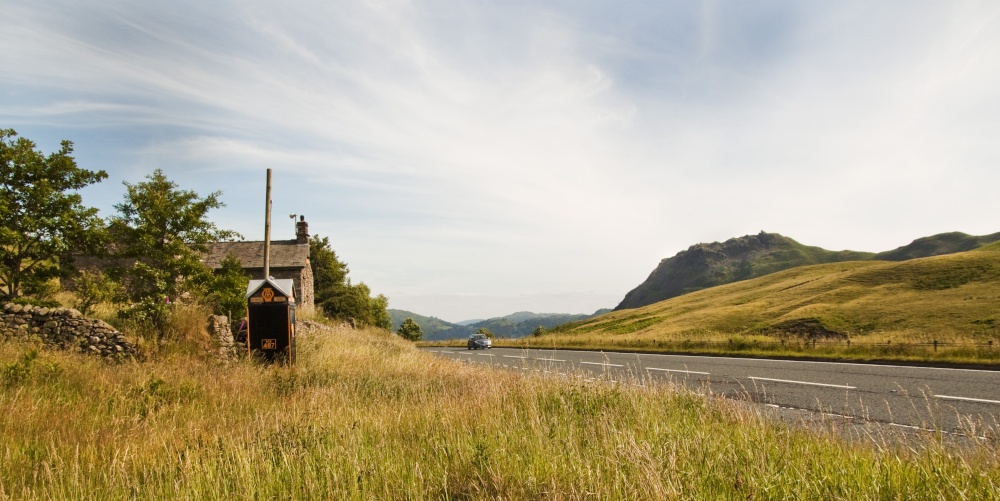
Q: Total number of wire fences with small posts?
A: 1